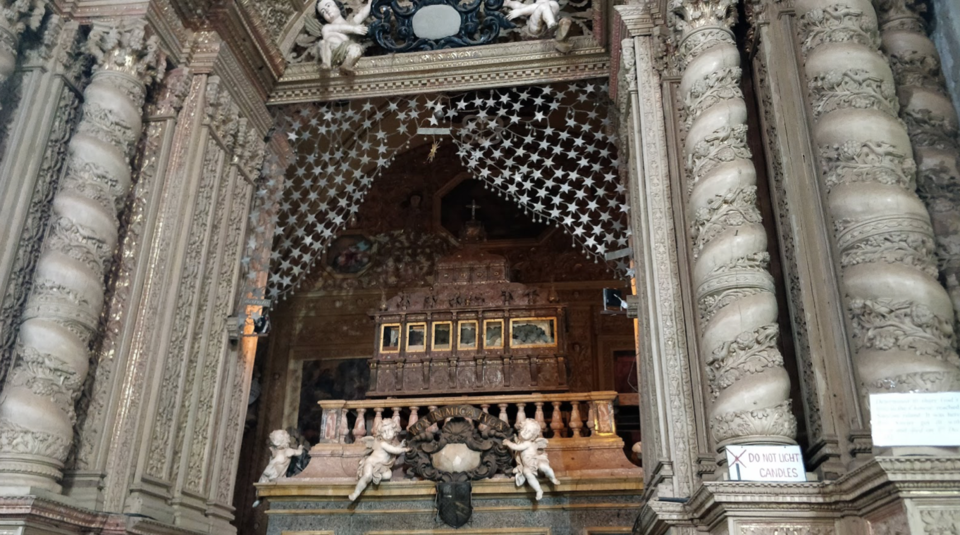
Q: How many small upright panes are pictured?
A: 5